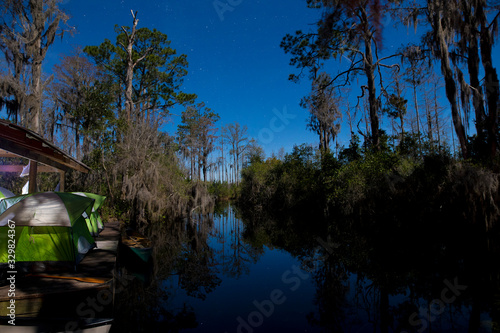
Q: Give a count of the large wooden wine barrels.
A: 0